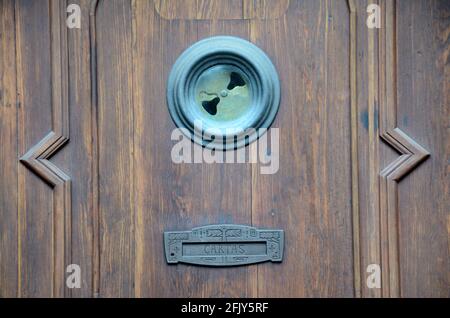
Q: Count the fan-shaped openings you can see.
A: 2